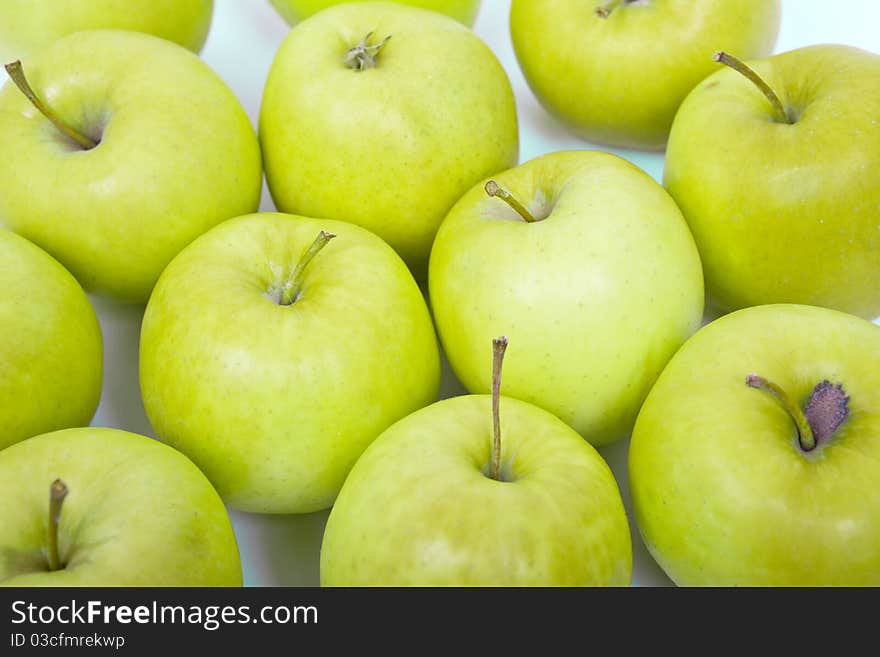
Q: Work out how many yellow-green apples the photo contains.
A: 12